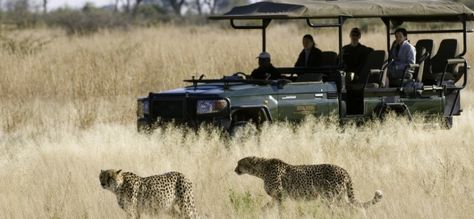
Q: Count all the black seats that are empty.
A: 4